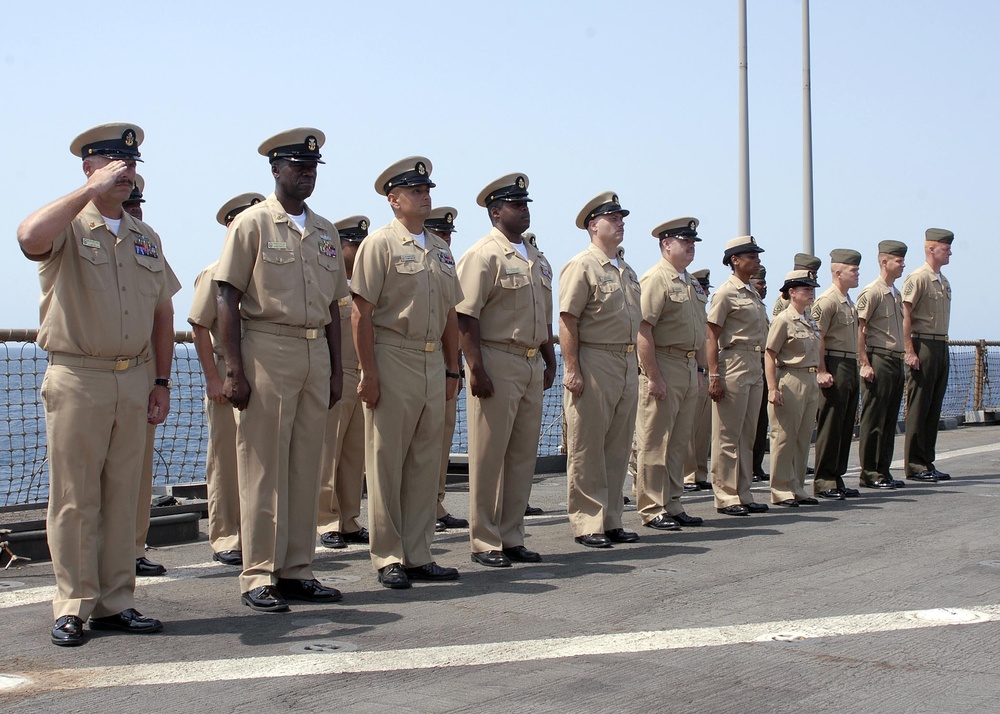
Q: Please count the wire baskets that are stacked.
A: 0